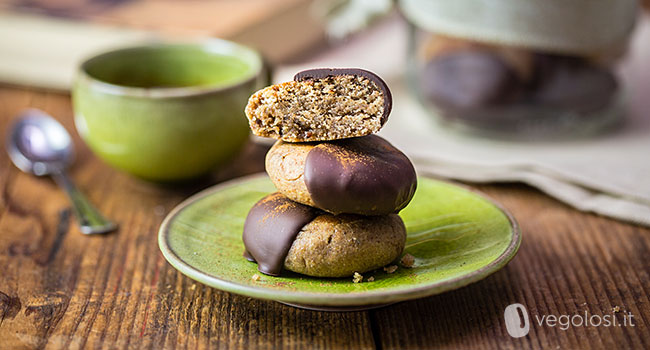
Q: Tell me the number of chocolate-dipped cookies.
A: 3